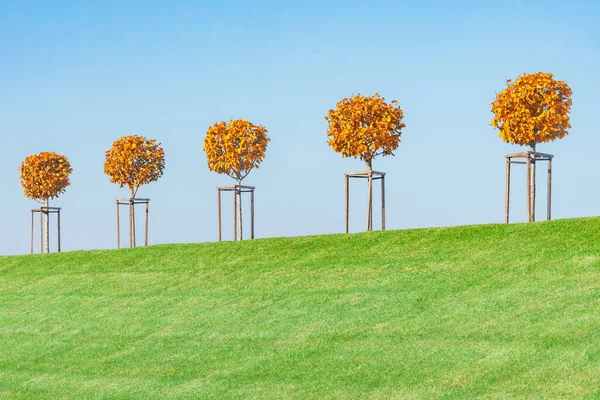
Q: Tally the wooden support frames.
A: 5